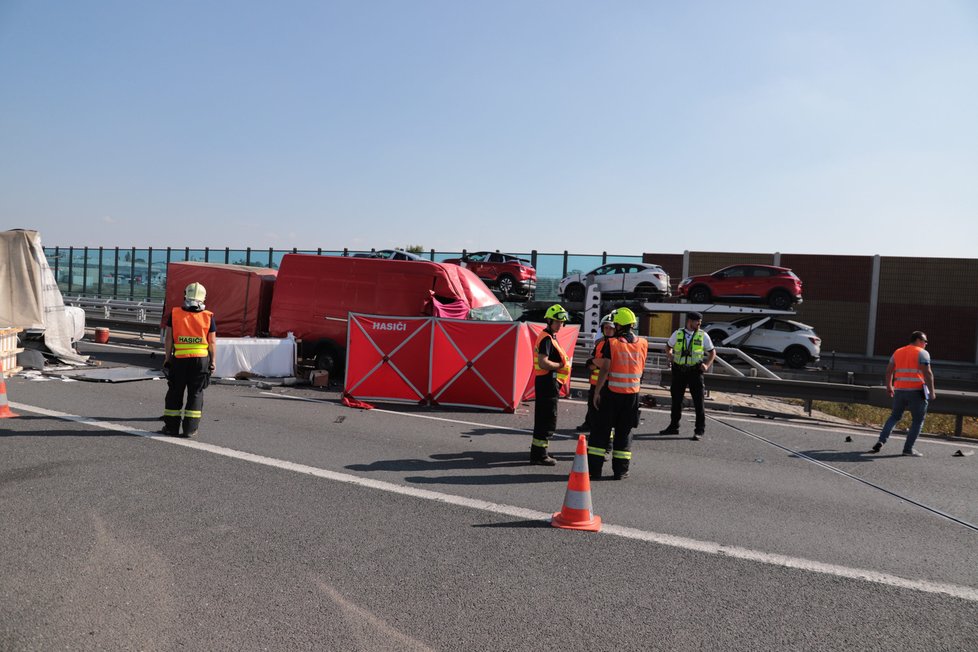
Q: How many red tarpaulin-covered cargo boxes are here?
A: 1